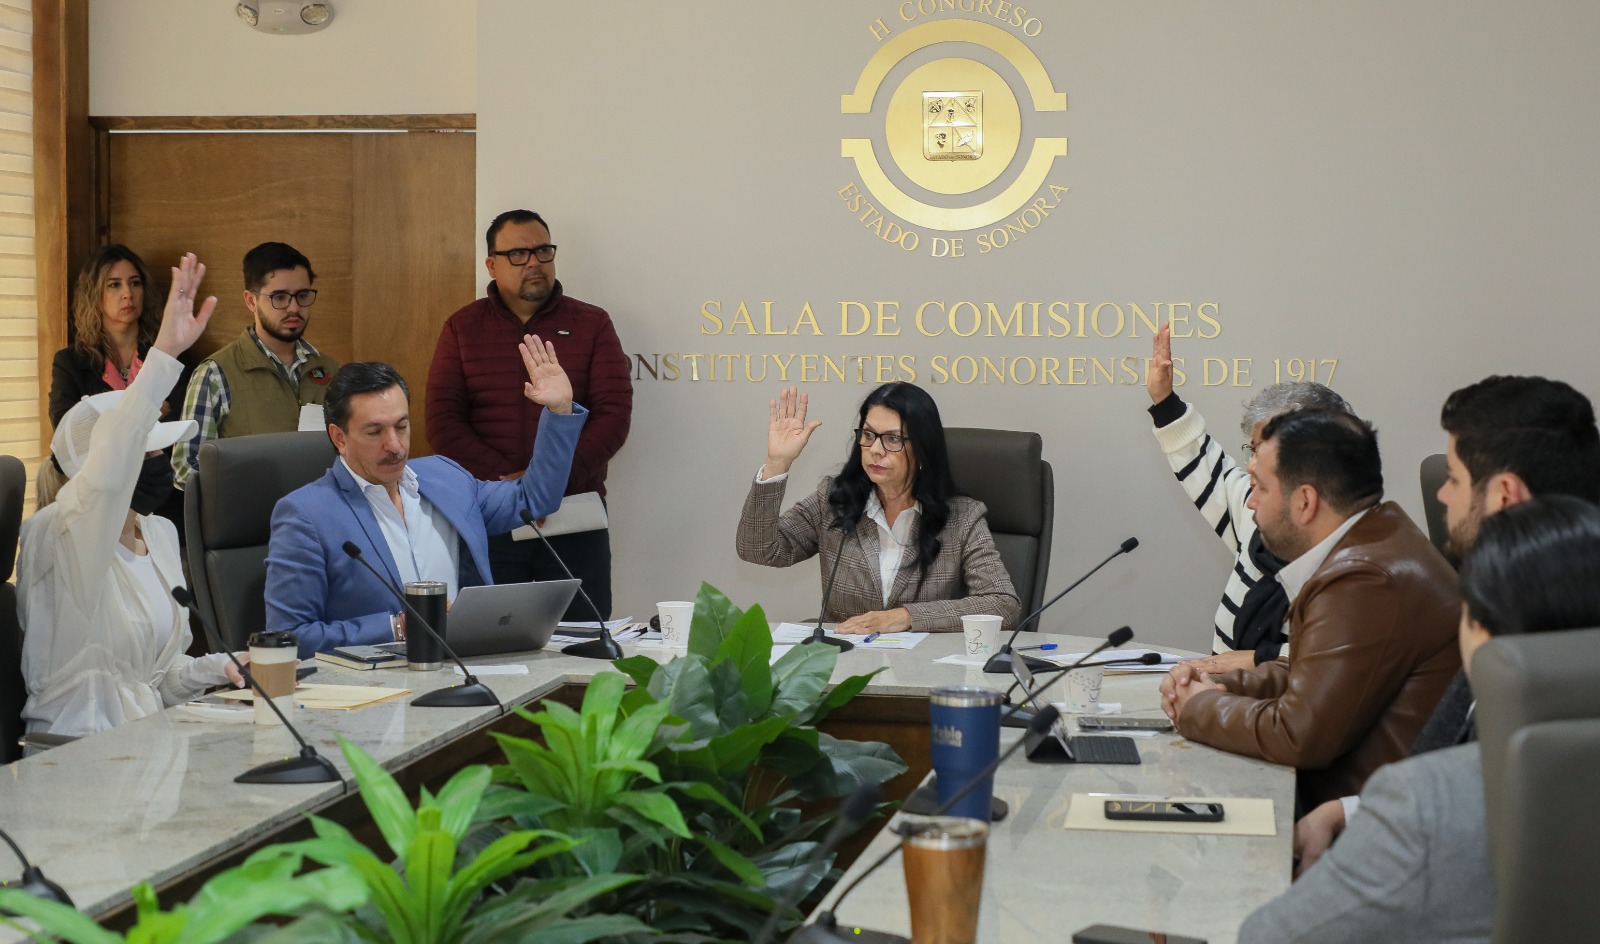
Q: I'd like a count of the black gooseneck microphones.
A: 10